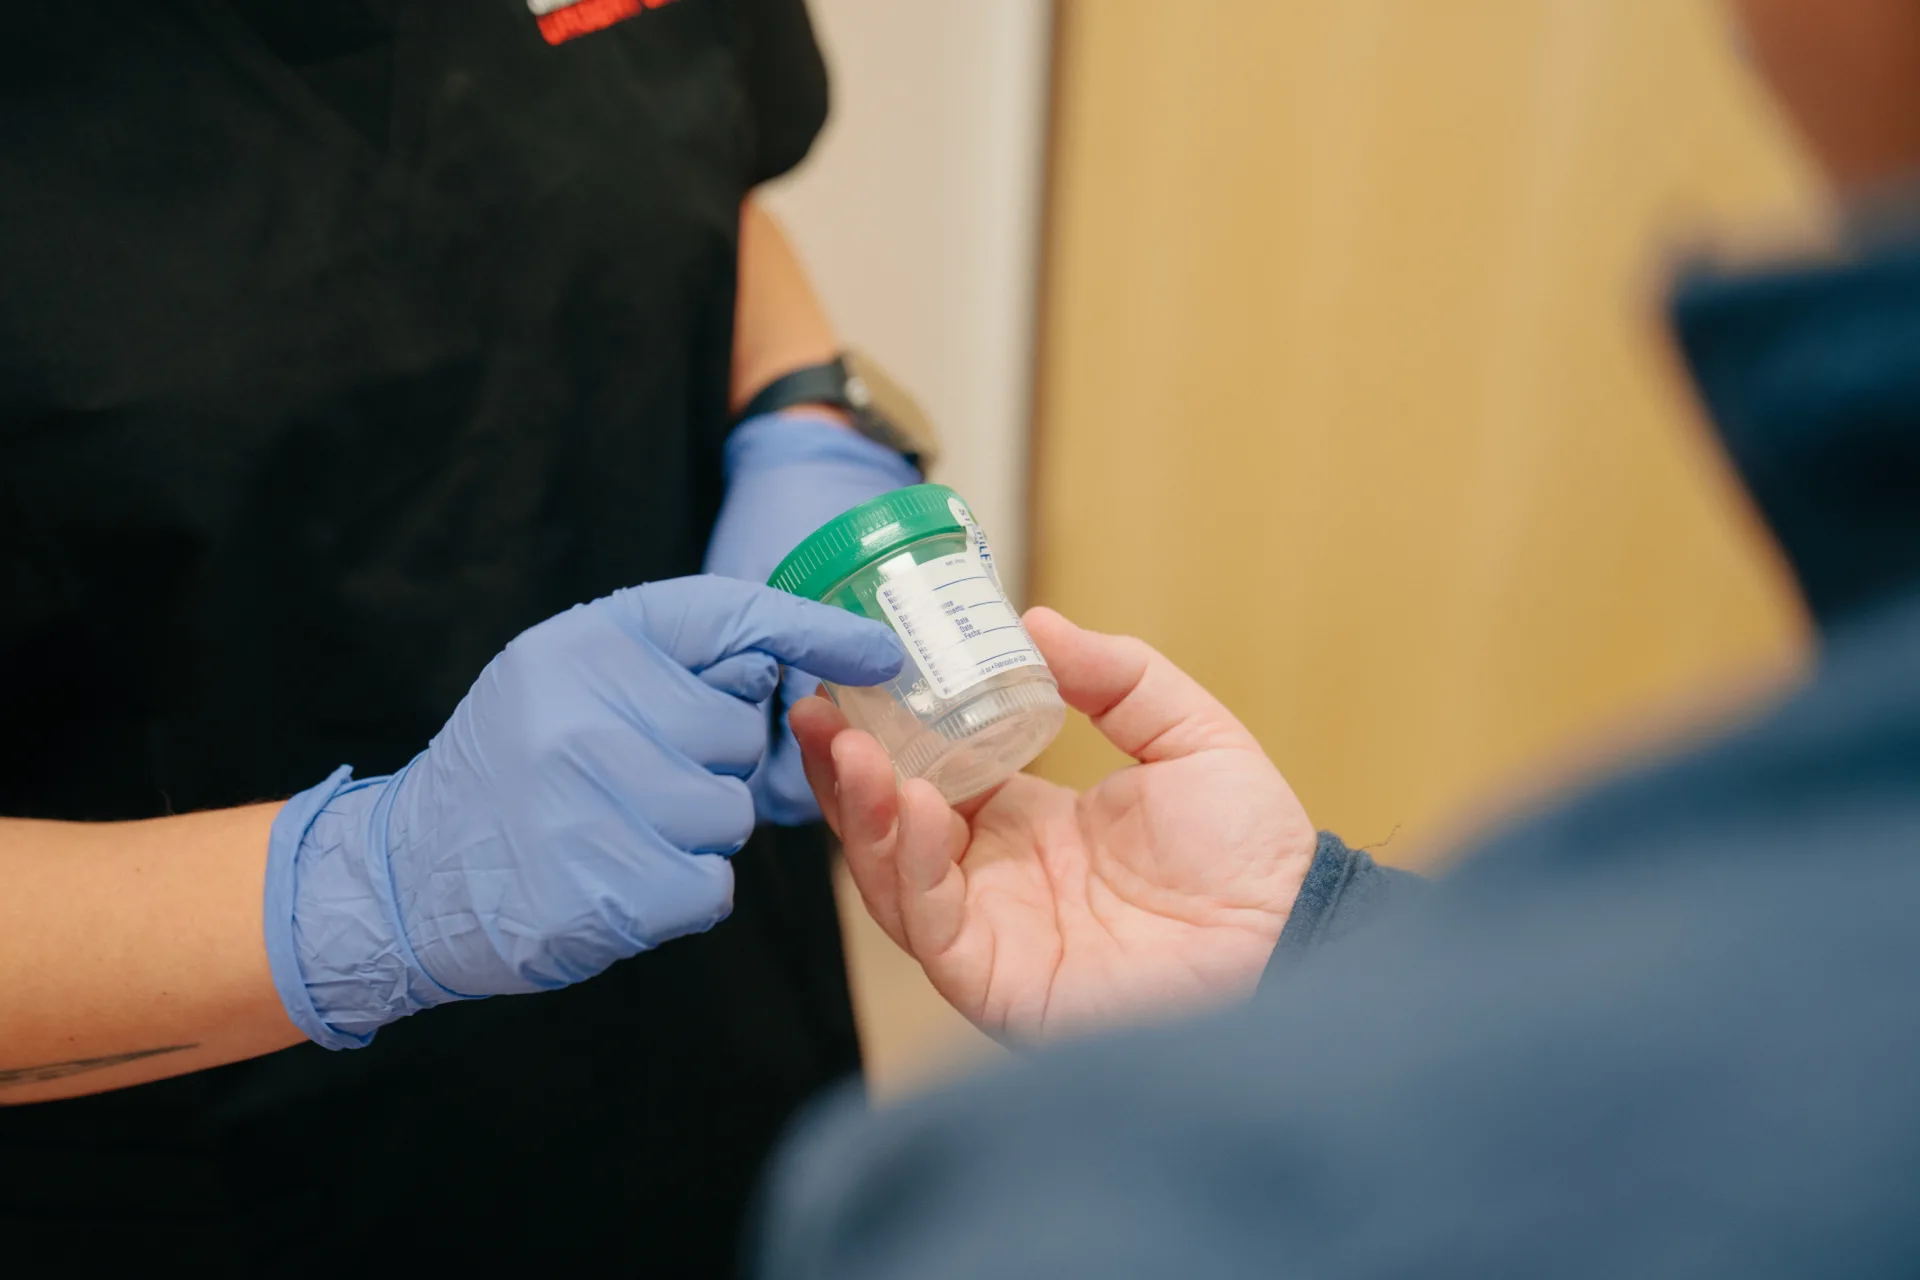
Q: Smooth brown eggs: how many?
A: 0